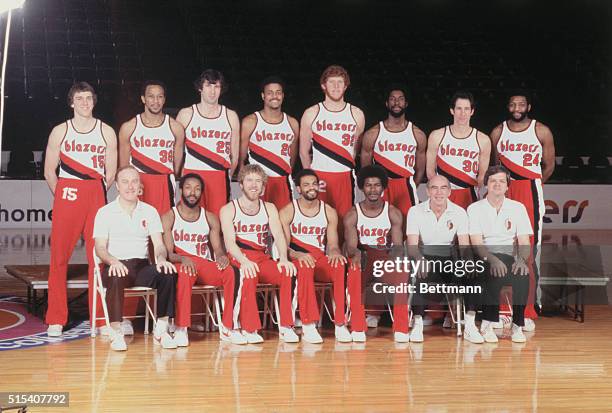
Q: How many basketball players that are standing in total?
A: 8